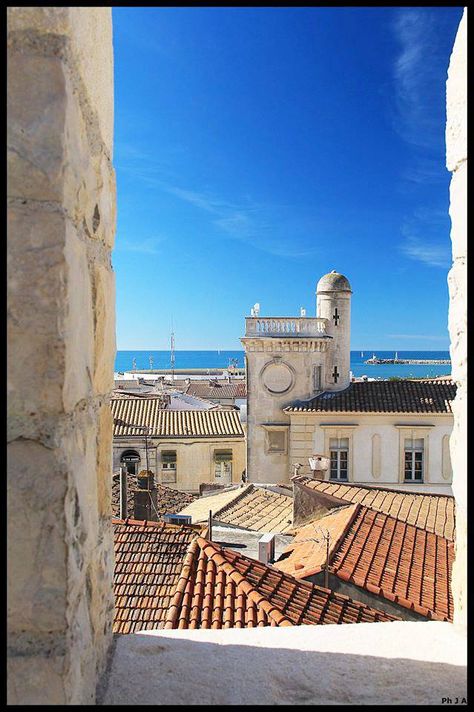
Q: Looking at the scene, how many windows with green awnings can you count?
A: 2